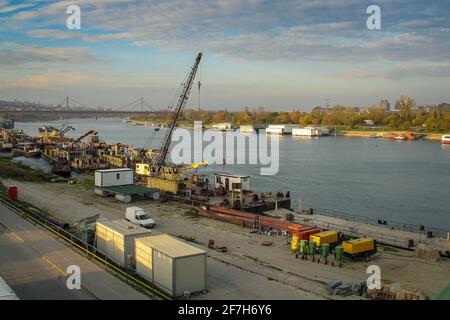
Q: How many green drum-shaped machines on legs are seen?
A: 4